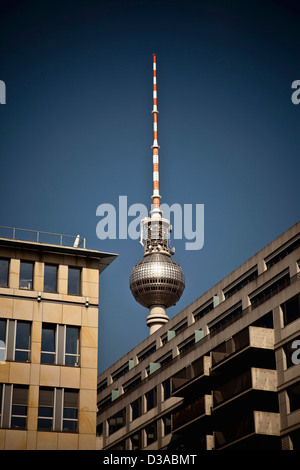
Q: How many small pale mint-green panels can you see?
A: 6